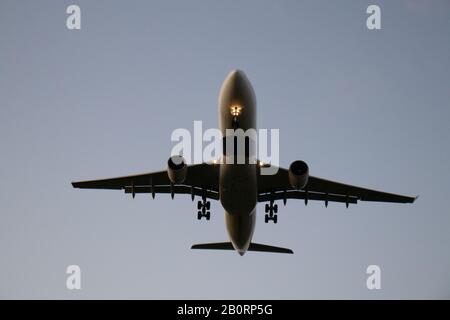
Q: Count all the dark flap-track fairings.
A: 8